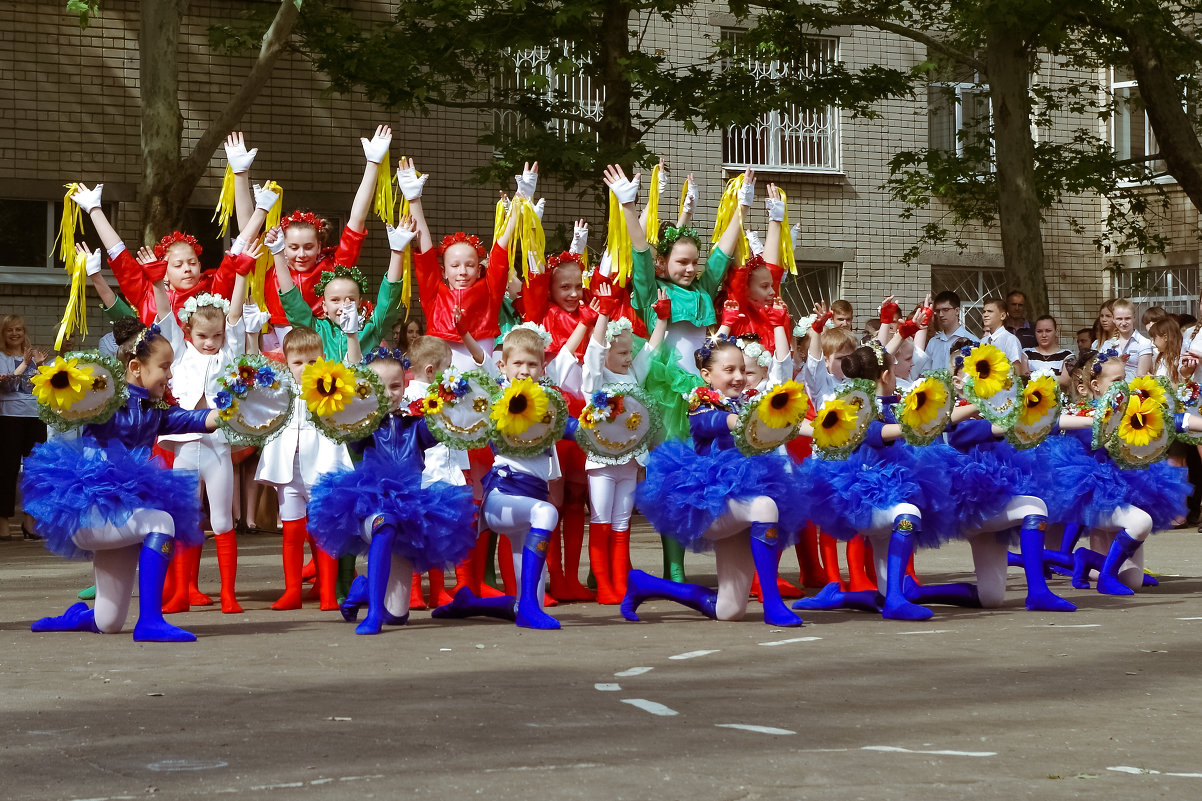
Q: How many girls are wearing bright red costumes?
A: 5